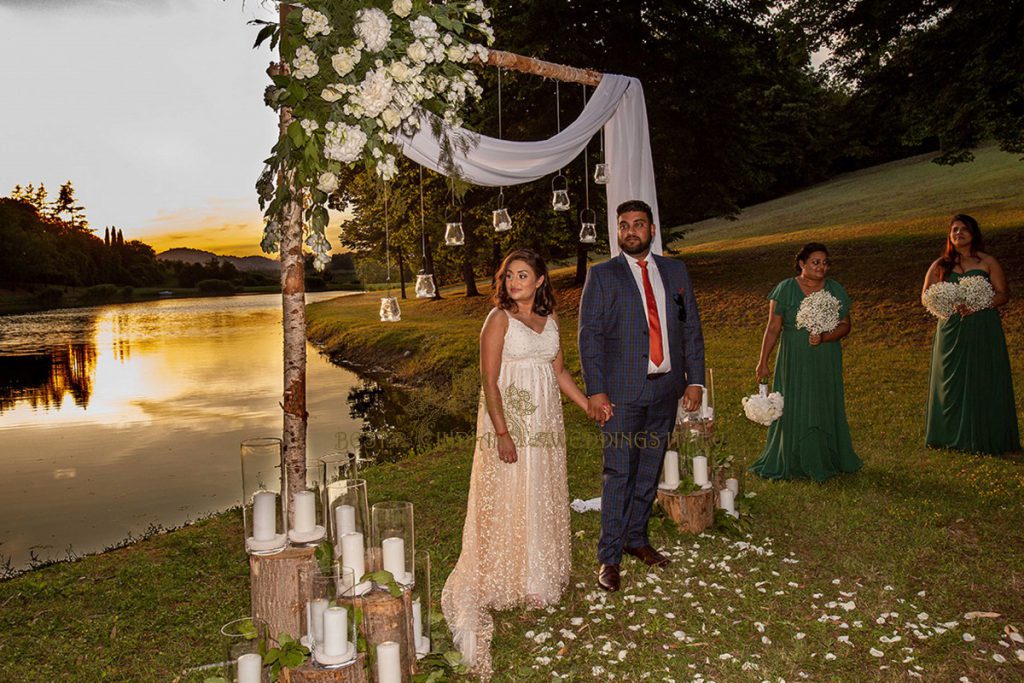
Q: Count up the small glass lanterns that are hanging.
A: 7